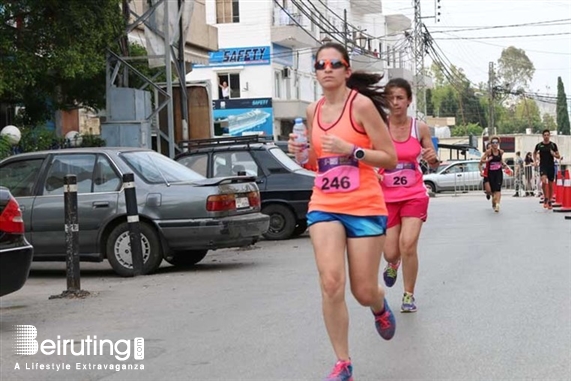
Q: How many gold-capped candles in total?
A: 0